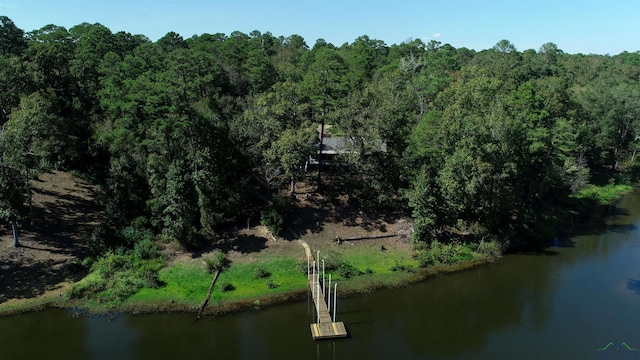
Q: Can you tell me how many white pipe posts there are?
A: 7